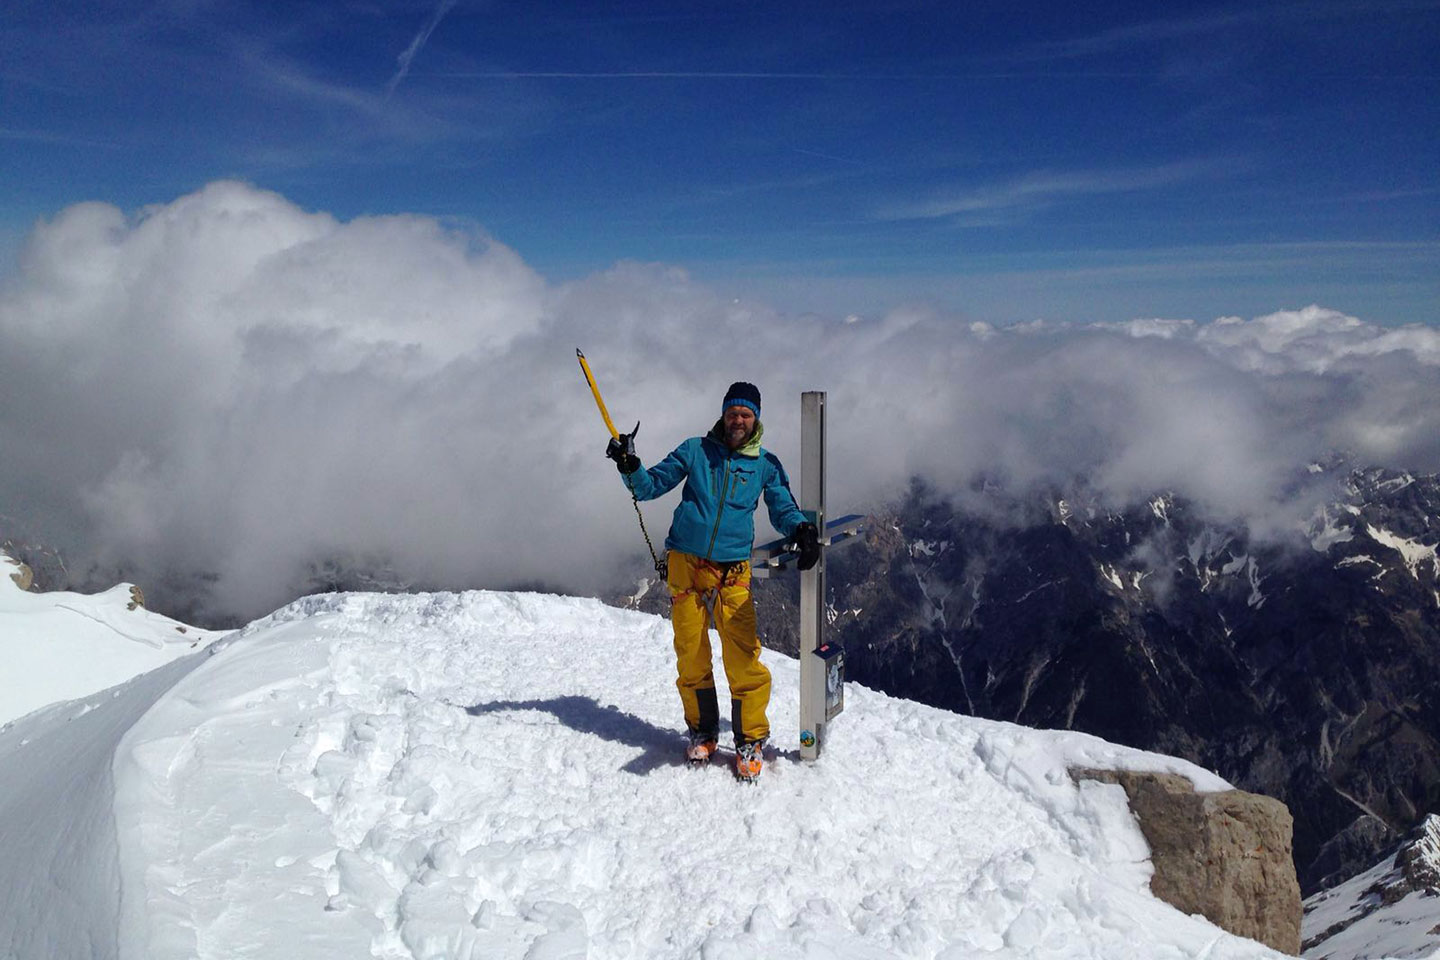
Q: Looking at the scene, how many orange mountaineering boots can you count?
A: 2